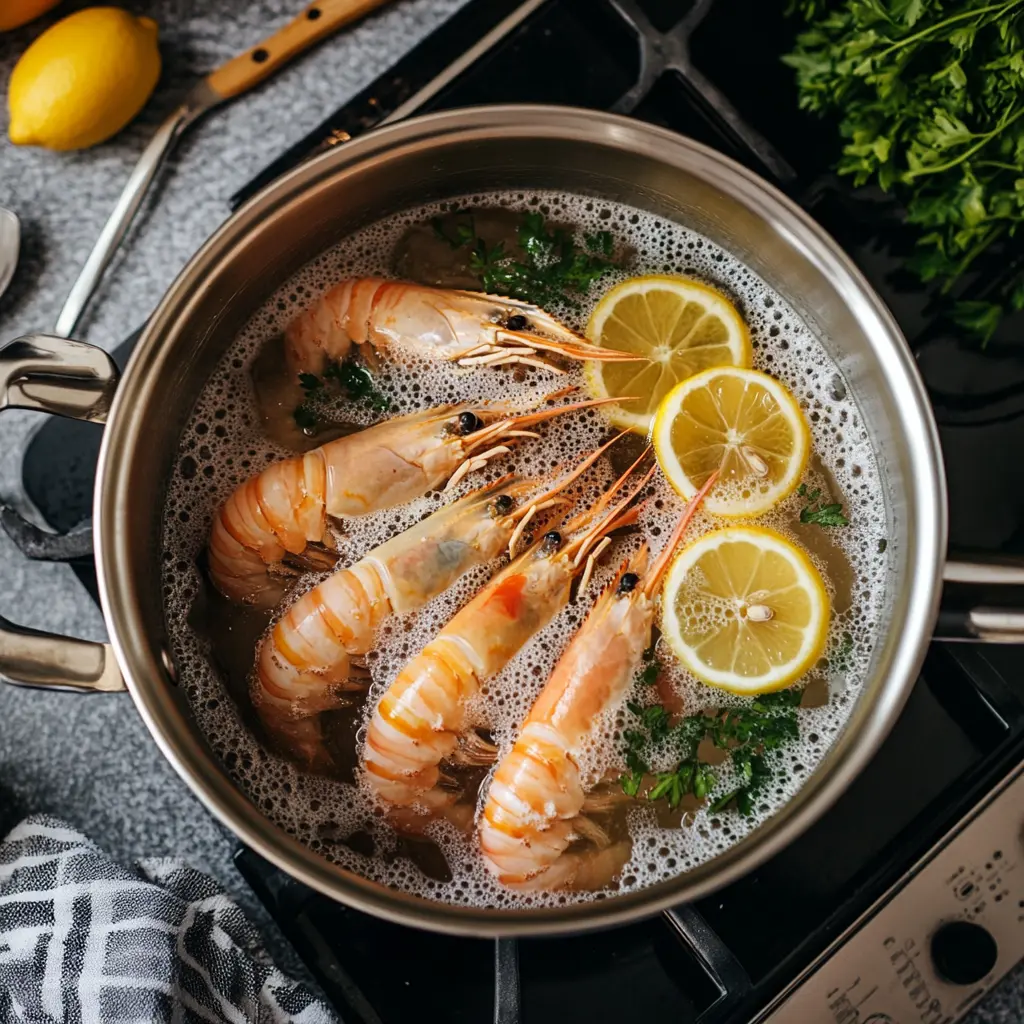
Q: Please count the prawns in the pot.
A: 5